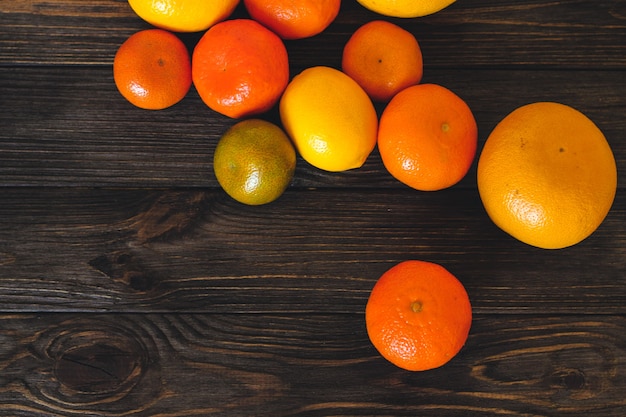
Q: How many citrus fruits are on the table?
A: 11